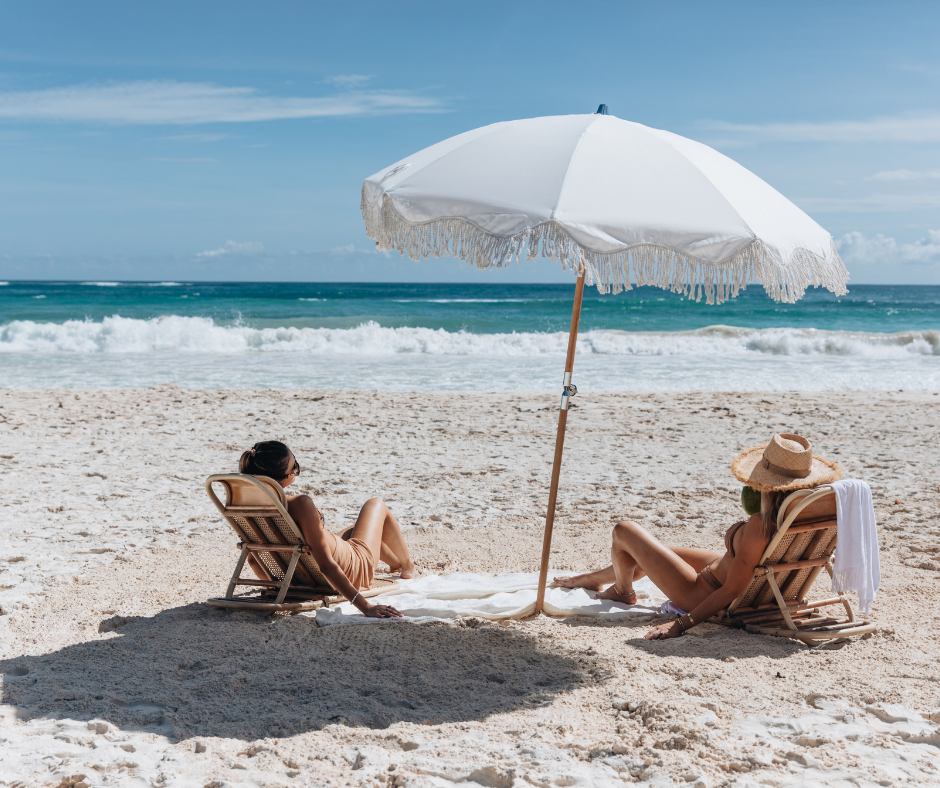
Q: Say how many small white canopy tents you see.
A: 0